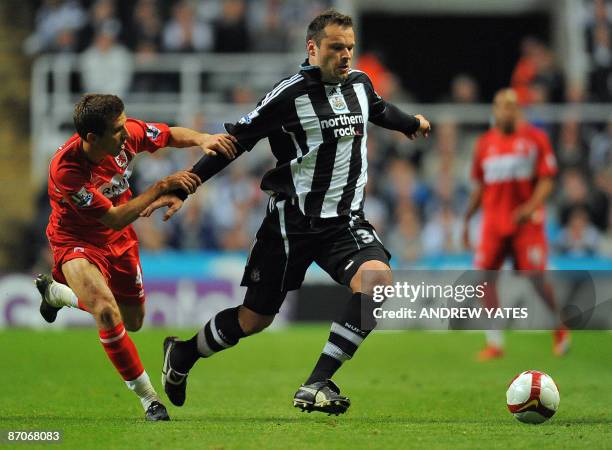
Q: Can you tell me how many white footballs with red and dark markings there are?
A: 1